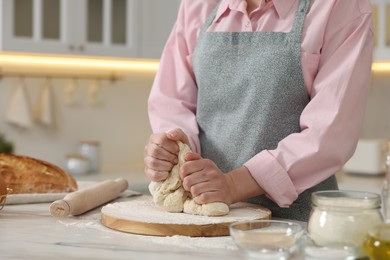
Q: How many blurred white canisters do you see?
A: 2